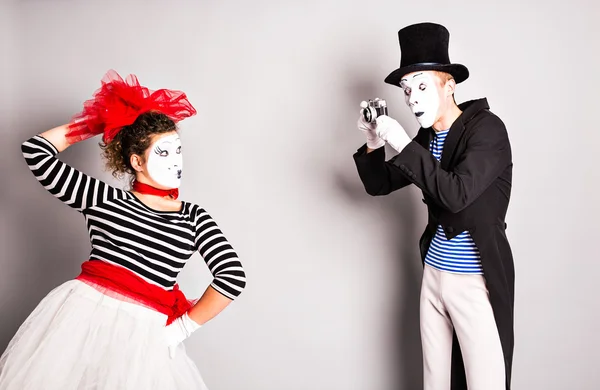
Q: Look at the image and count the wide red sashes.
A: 1